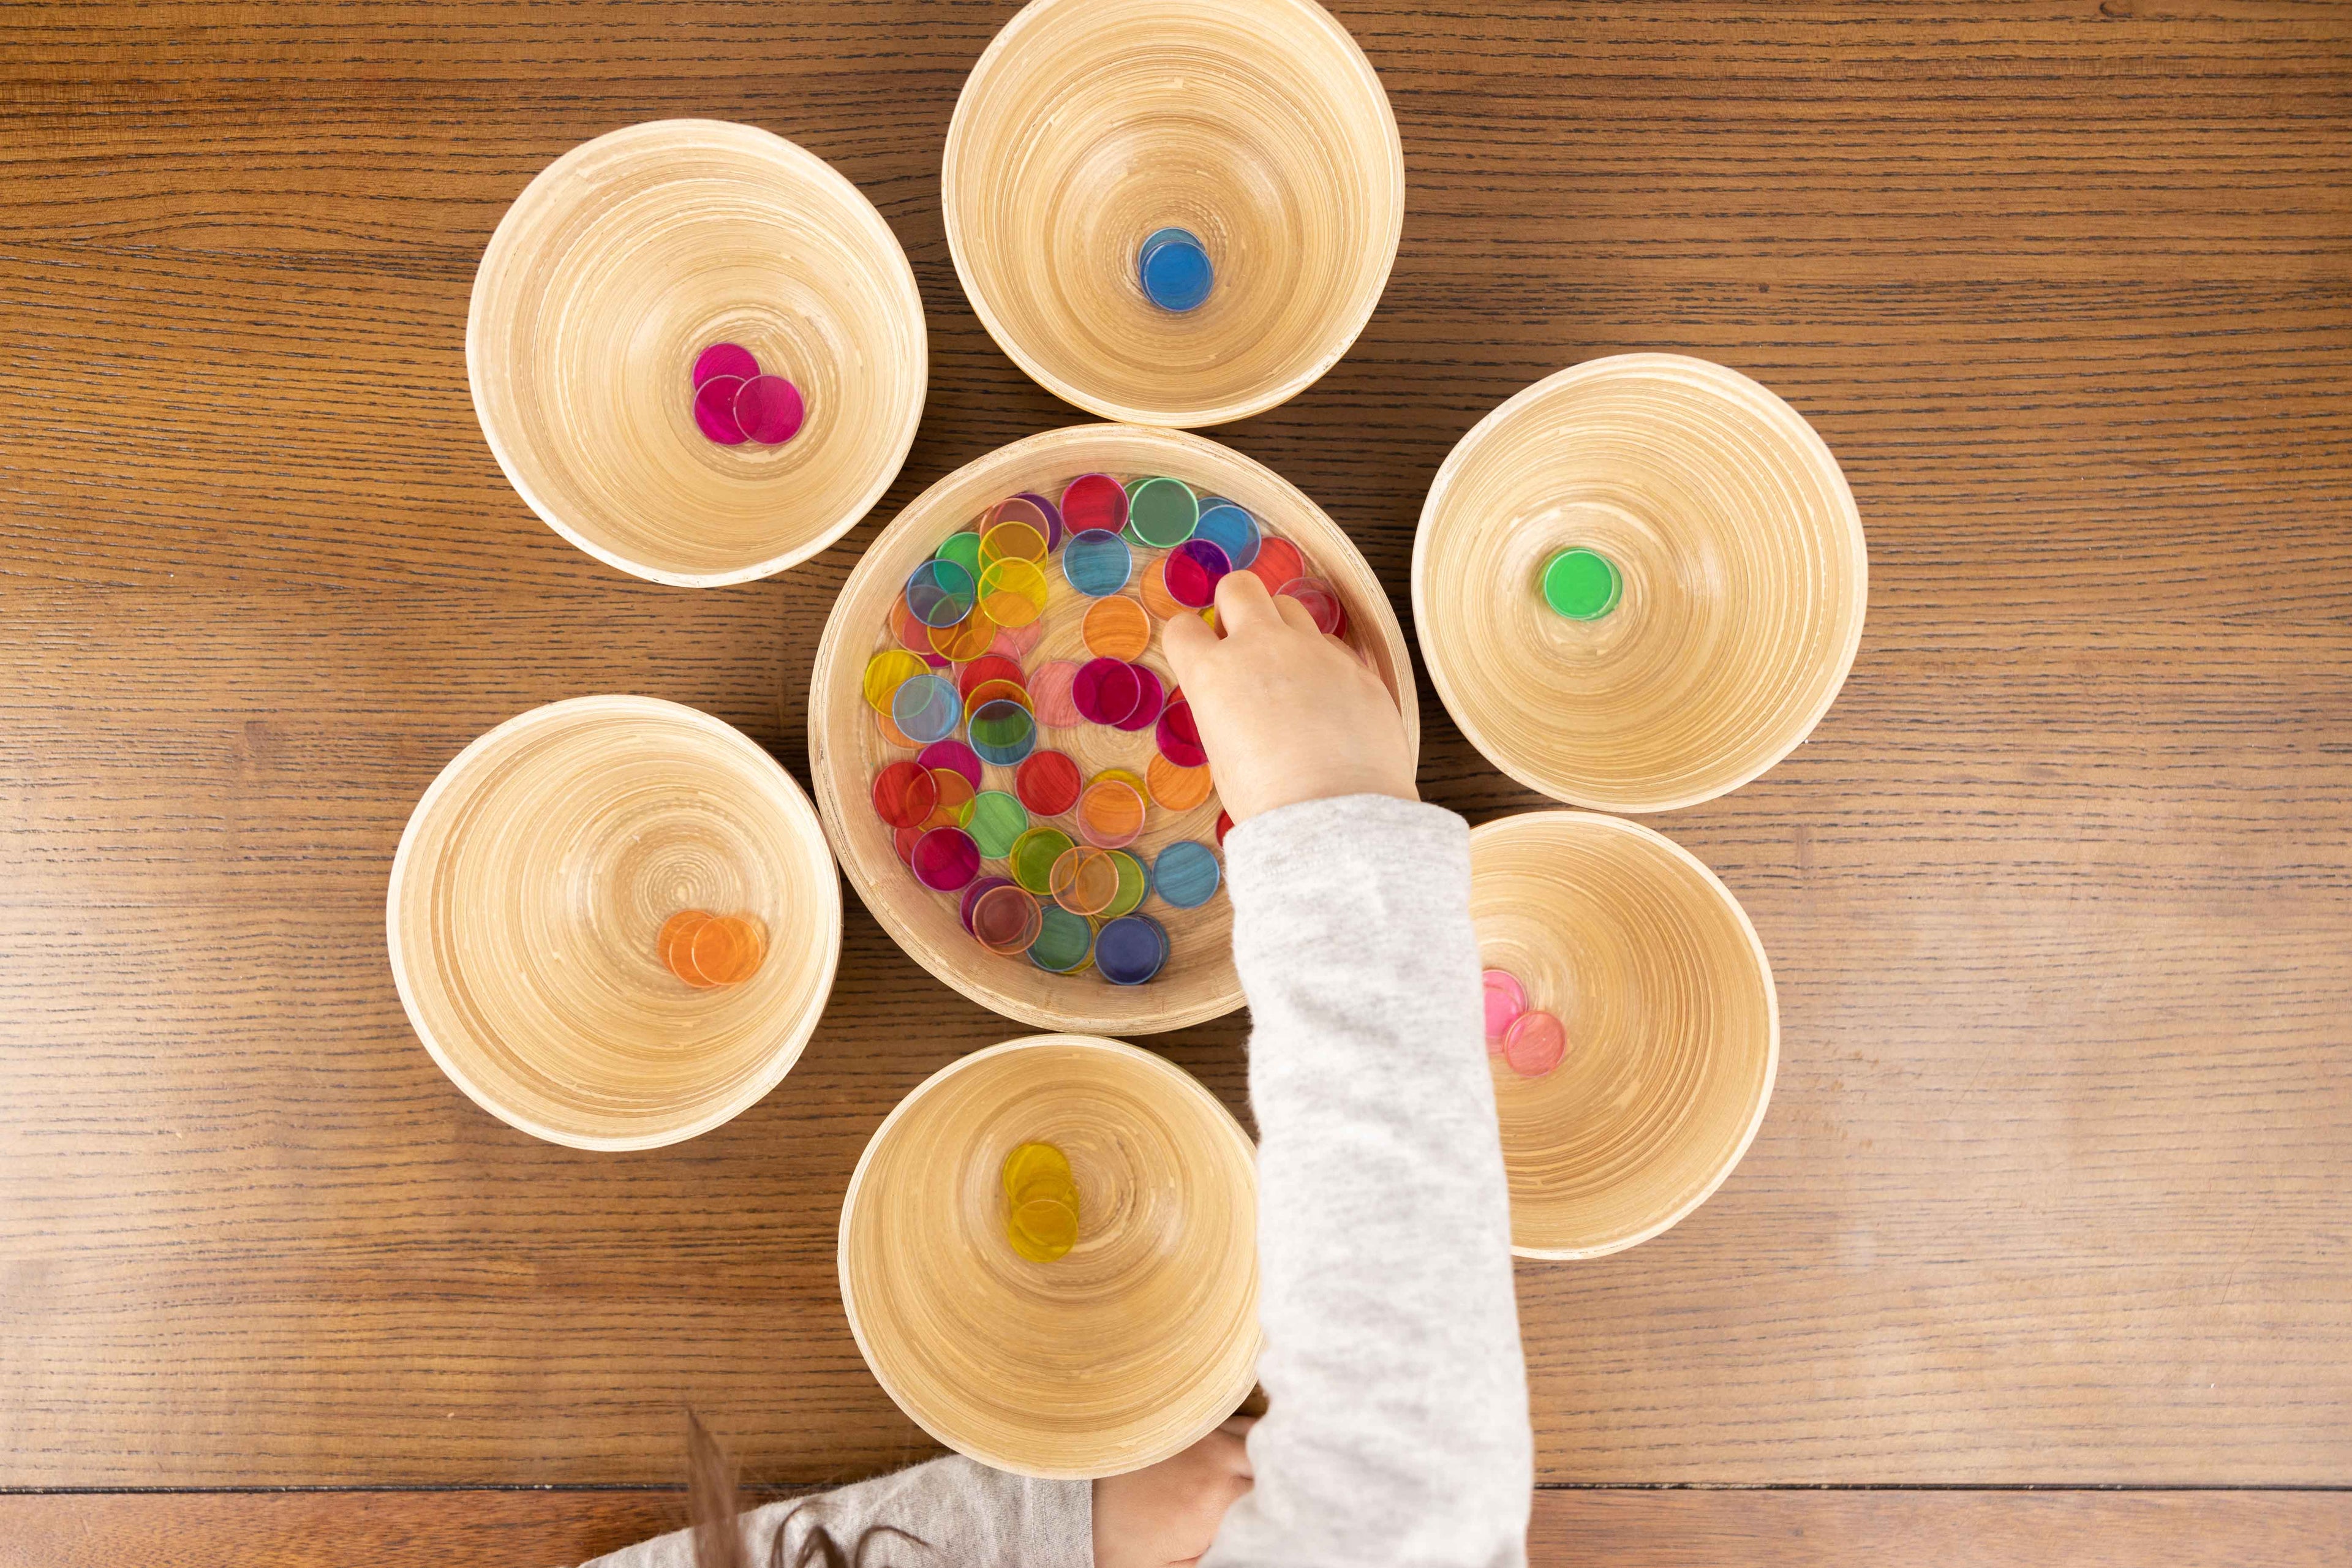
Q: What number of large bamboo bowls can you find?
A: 1